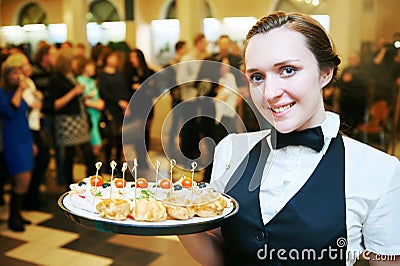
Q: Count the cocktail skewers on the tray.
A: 8